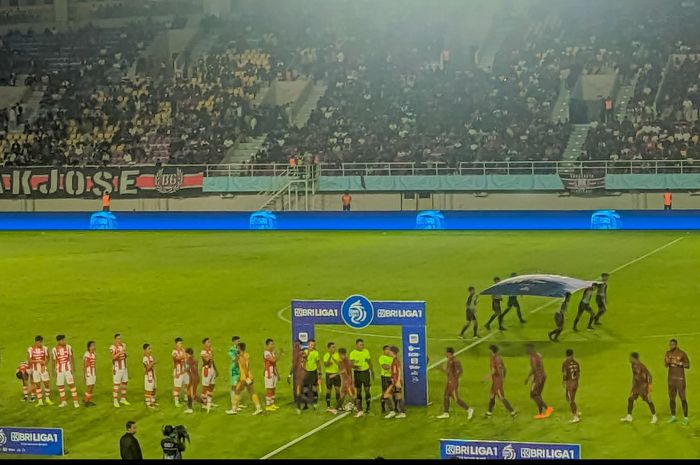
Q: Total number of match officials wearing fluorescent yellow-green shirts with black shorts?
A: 4